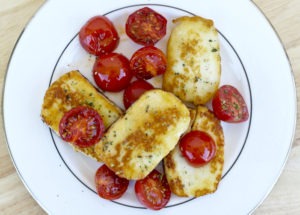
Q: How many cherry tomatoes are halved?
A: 6